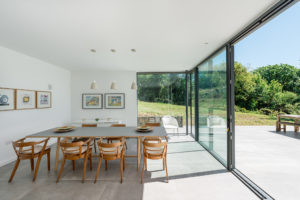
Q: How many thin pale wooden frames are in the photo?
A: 3